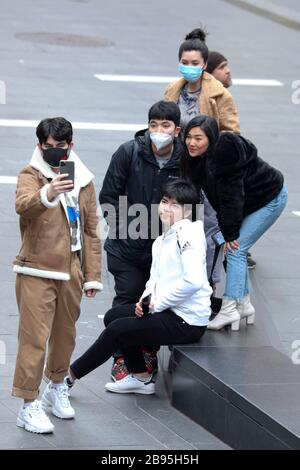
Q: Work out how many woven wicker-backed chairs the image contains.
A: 0